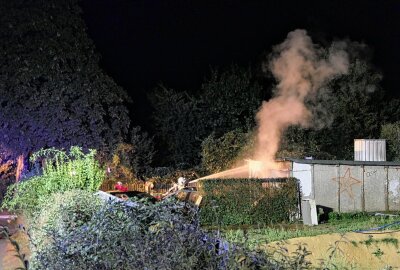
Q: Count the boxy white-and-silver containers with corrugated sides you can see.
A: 1